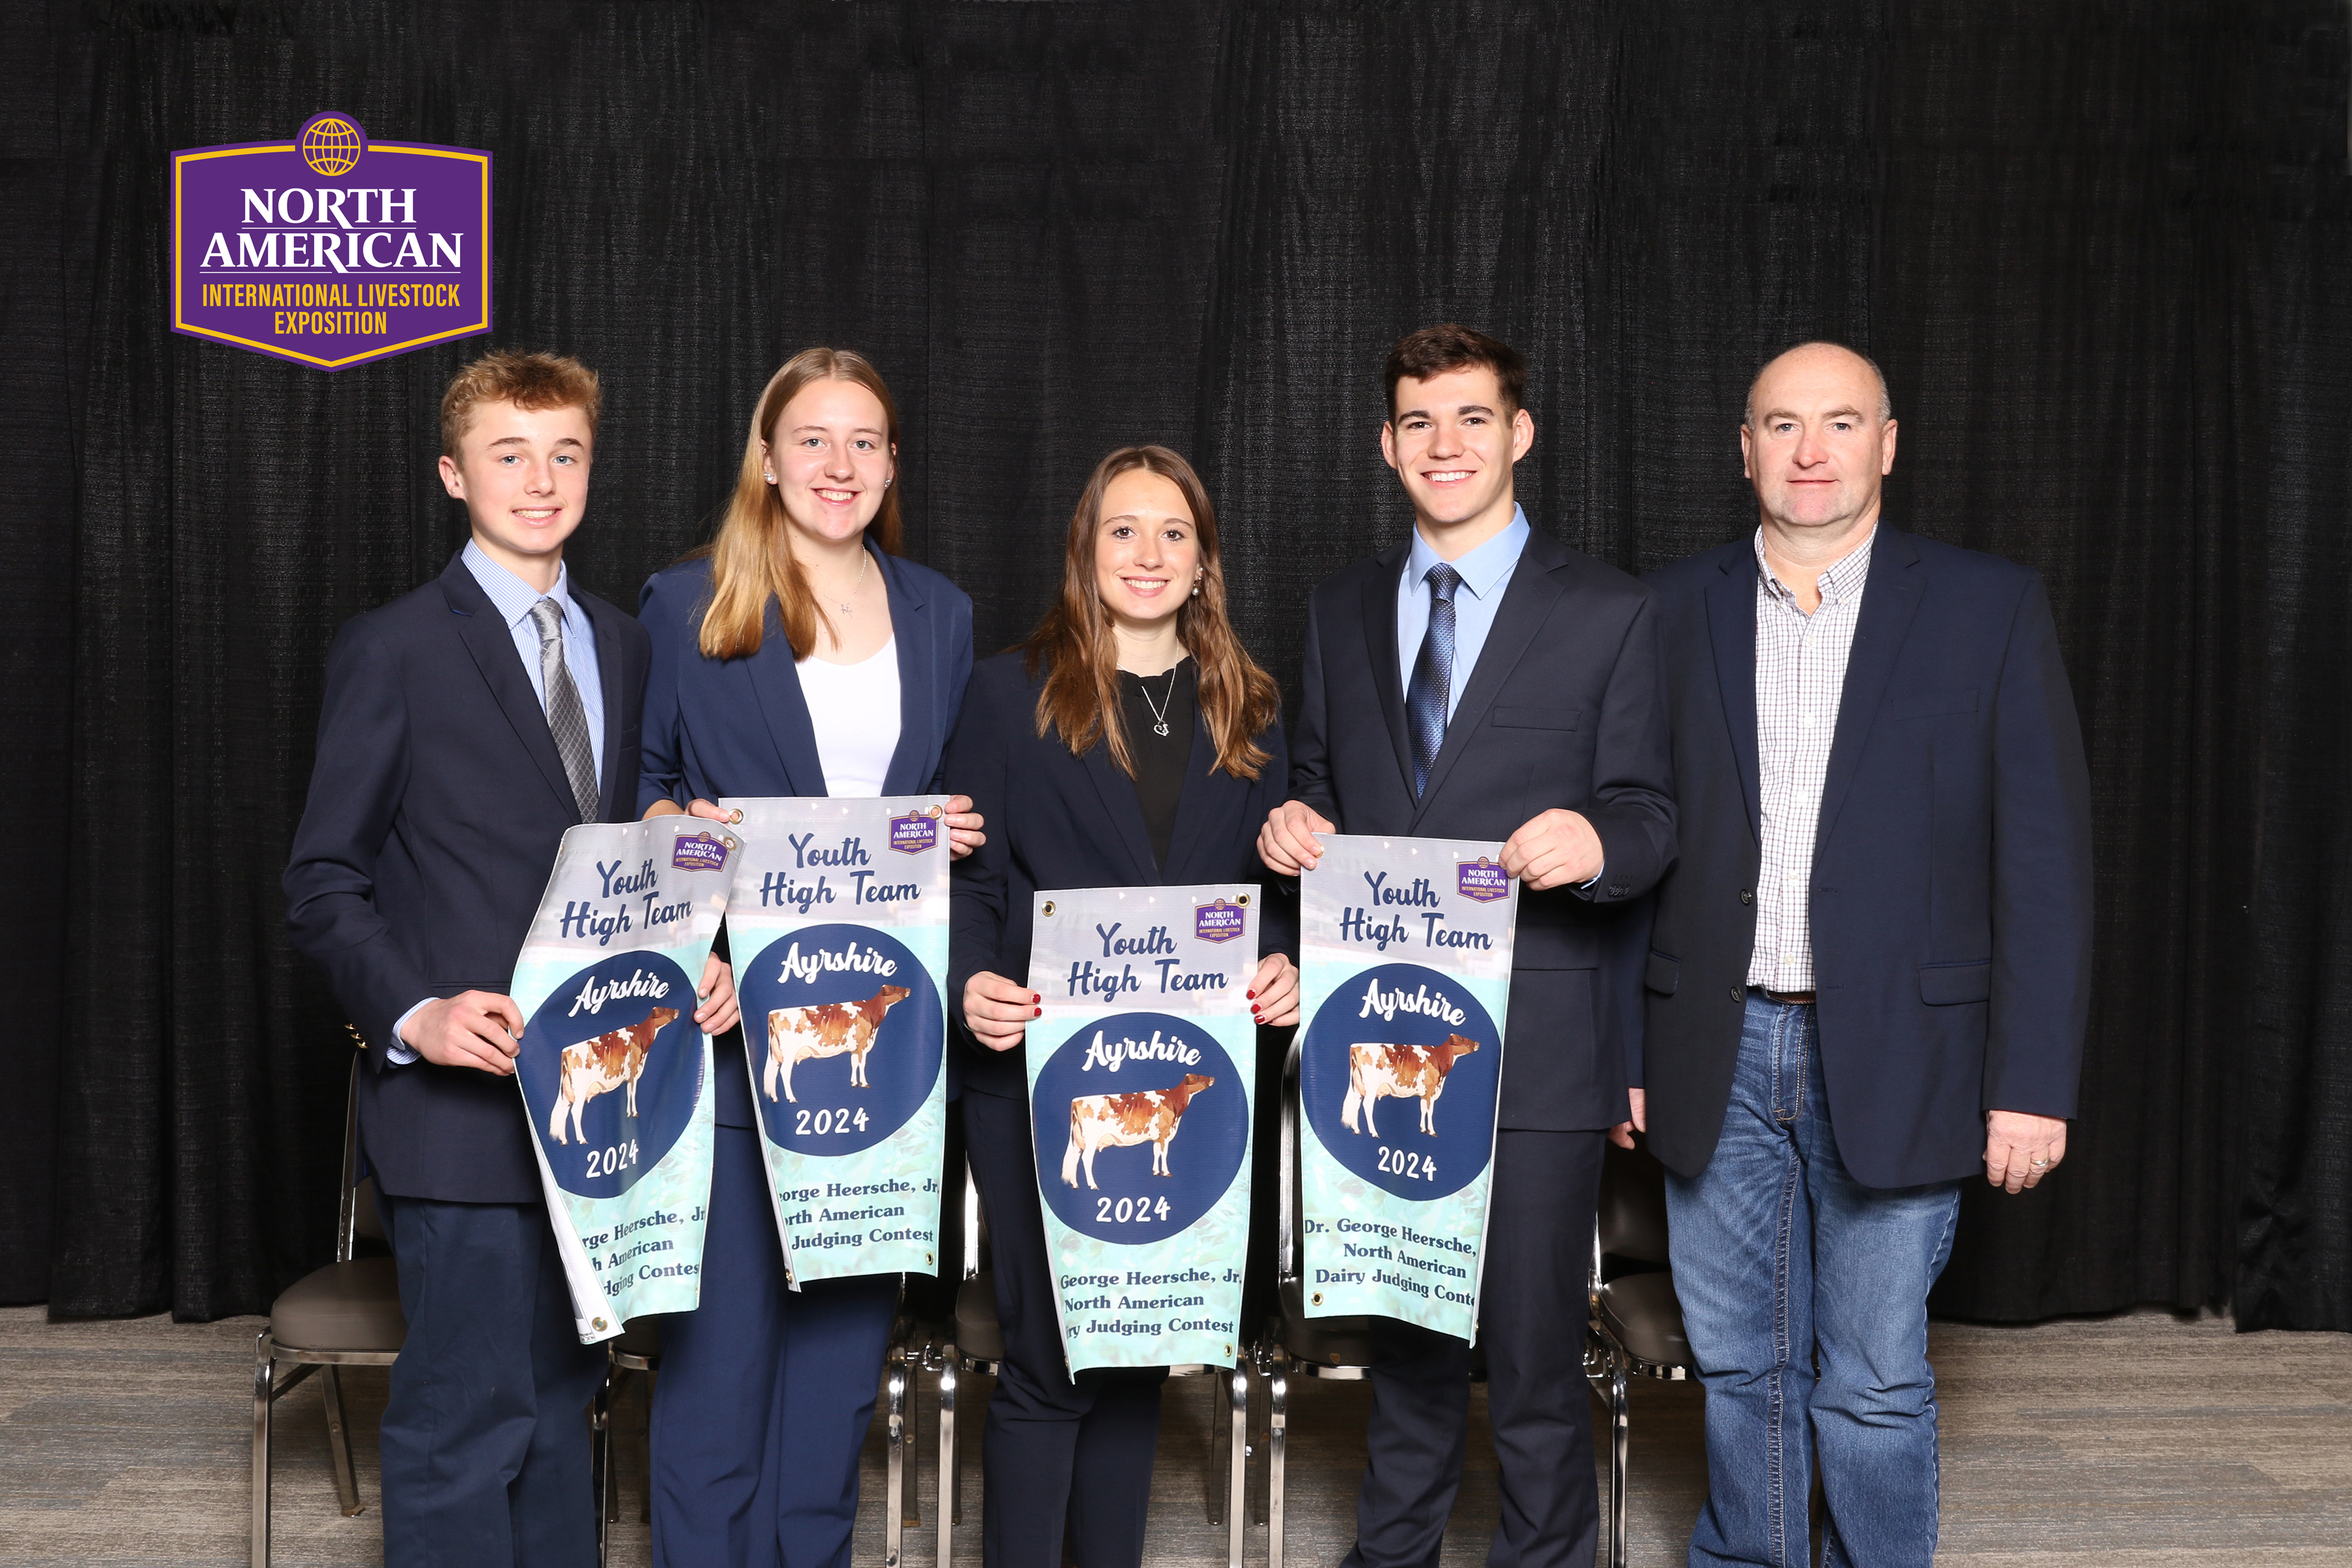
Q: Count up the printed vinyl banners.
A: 4